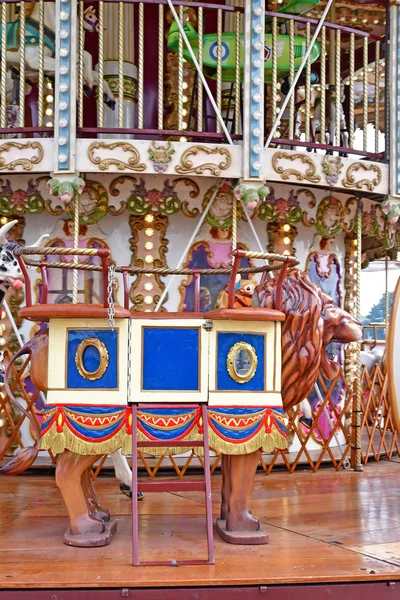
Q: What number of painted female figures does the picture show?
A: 3